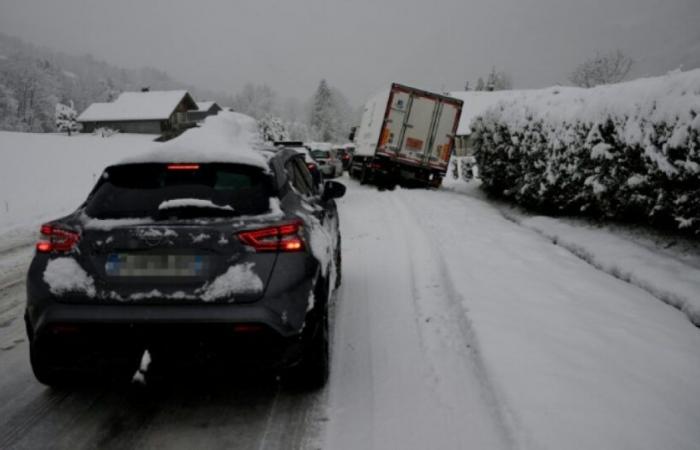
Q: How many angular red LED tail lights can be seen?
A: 2